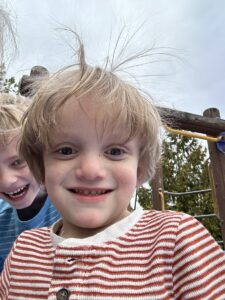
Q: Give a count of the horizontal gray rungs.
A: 3